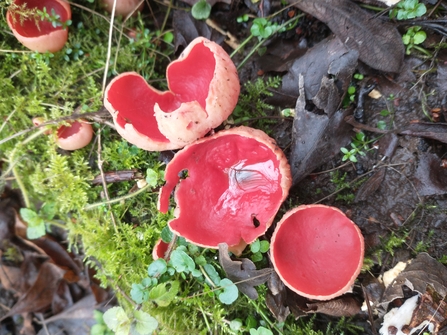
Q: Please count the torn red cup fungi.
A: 2